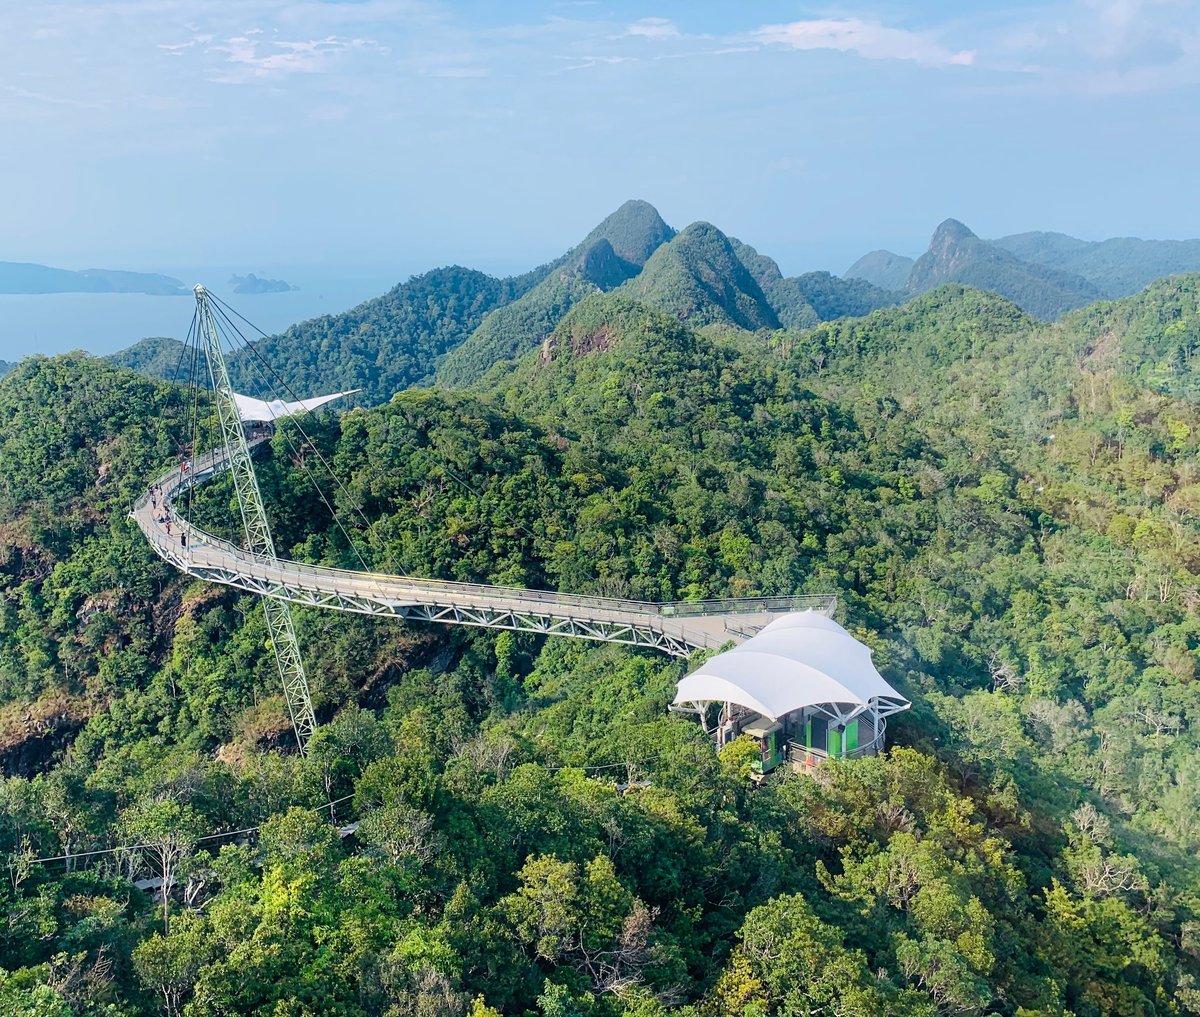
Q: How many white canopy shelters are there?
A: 2